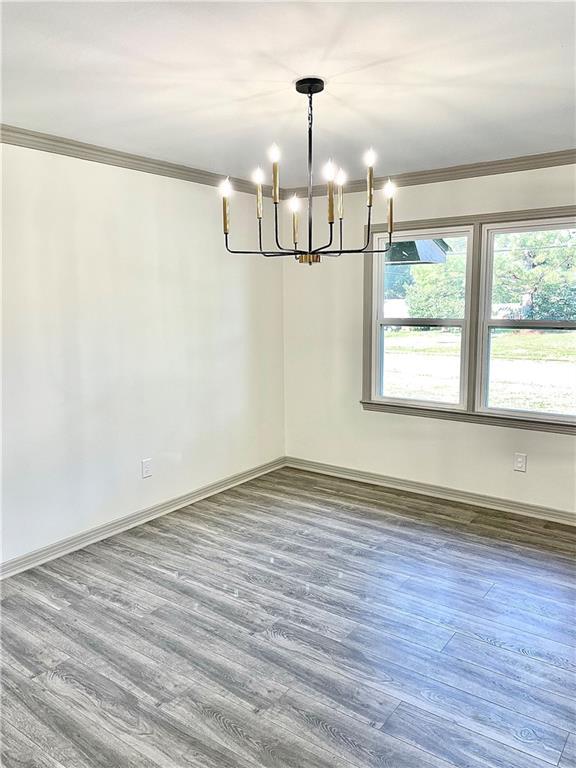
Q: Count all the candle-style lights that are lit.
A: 8